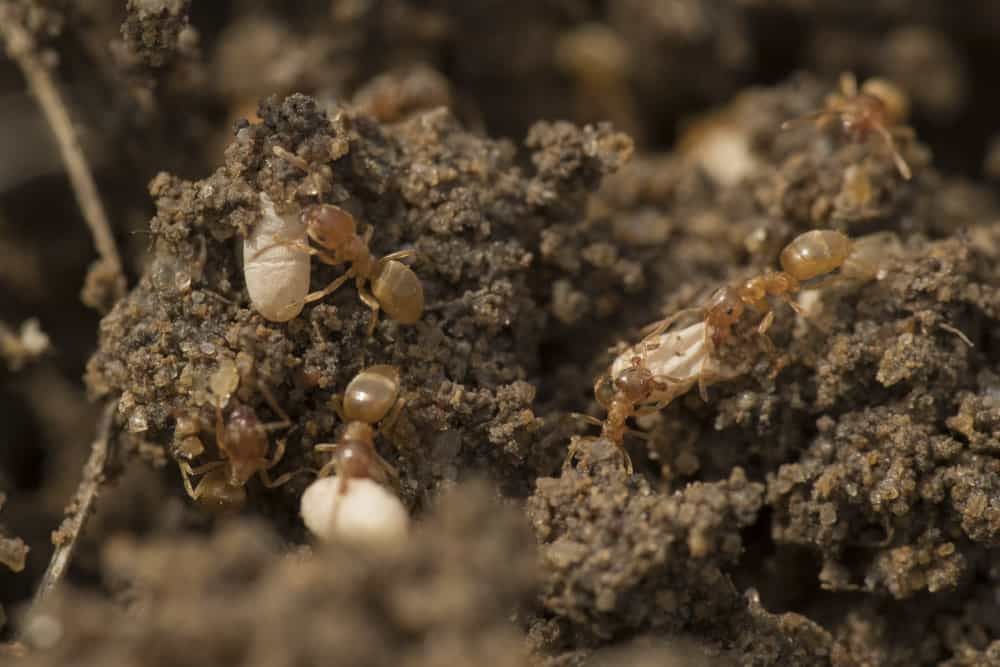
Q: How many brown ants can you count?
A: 6